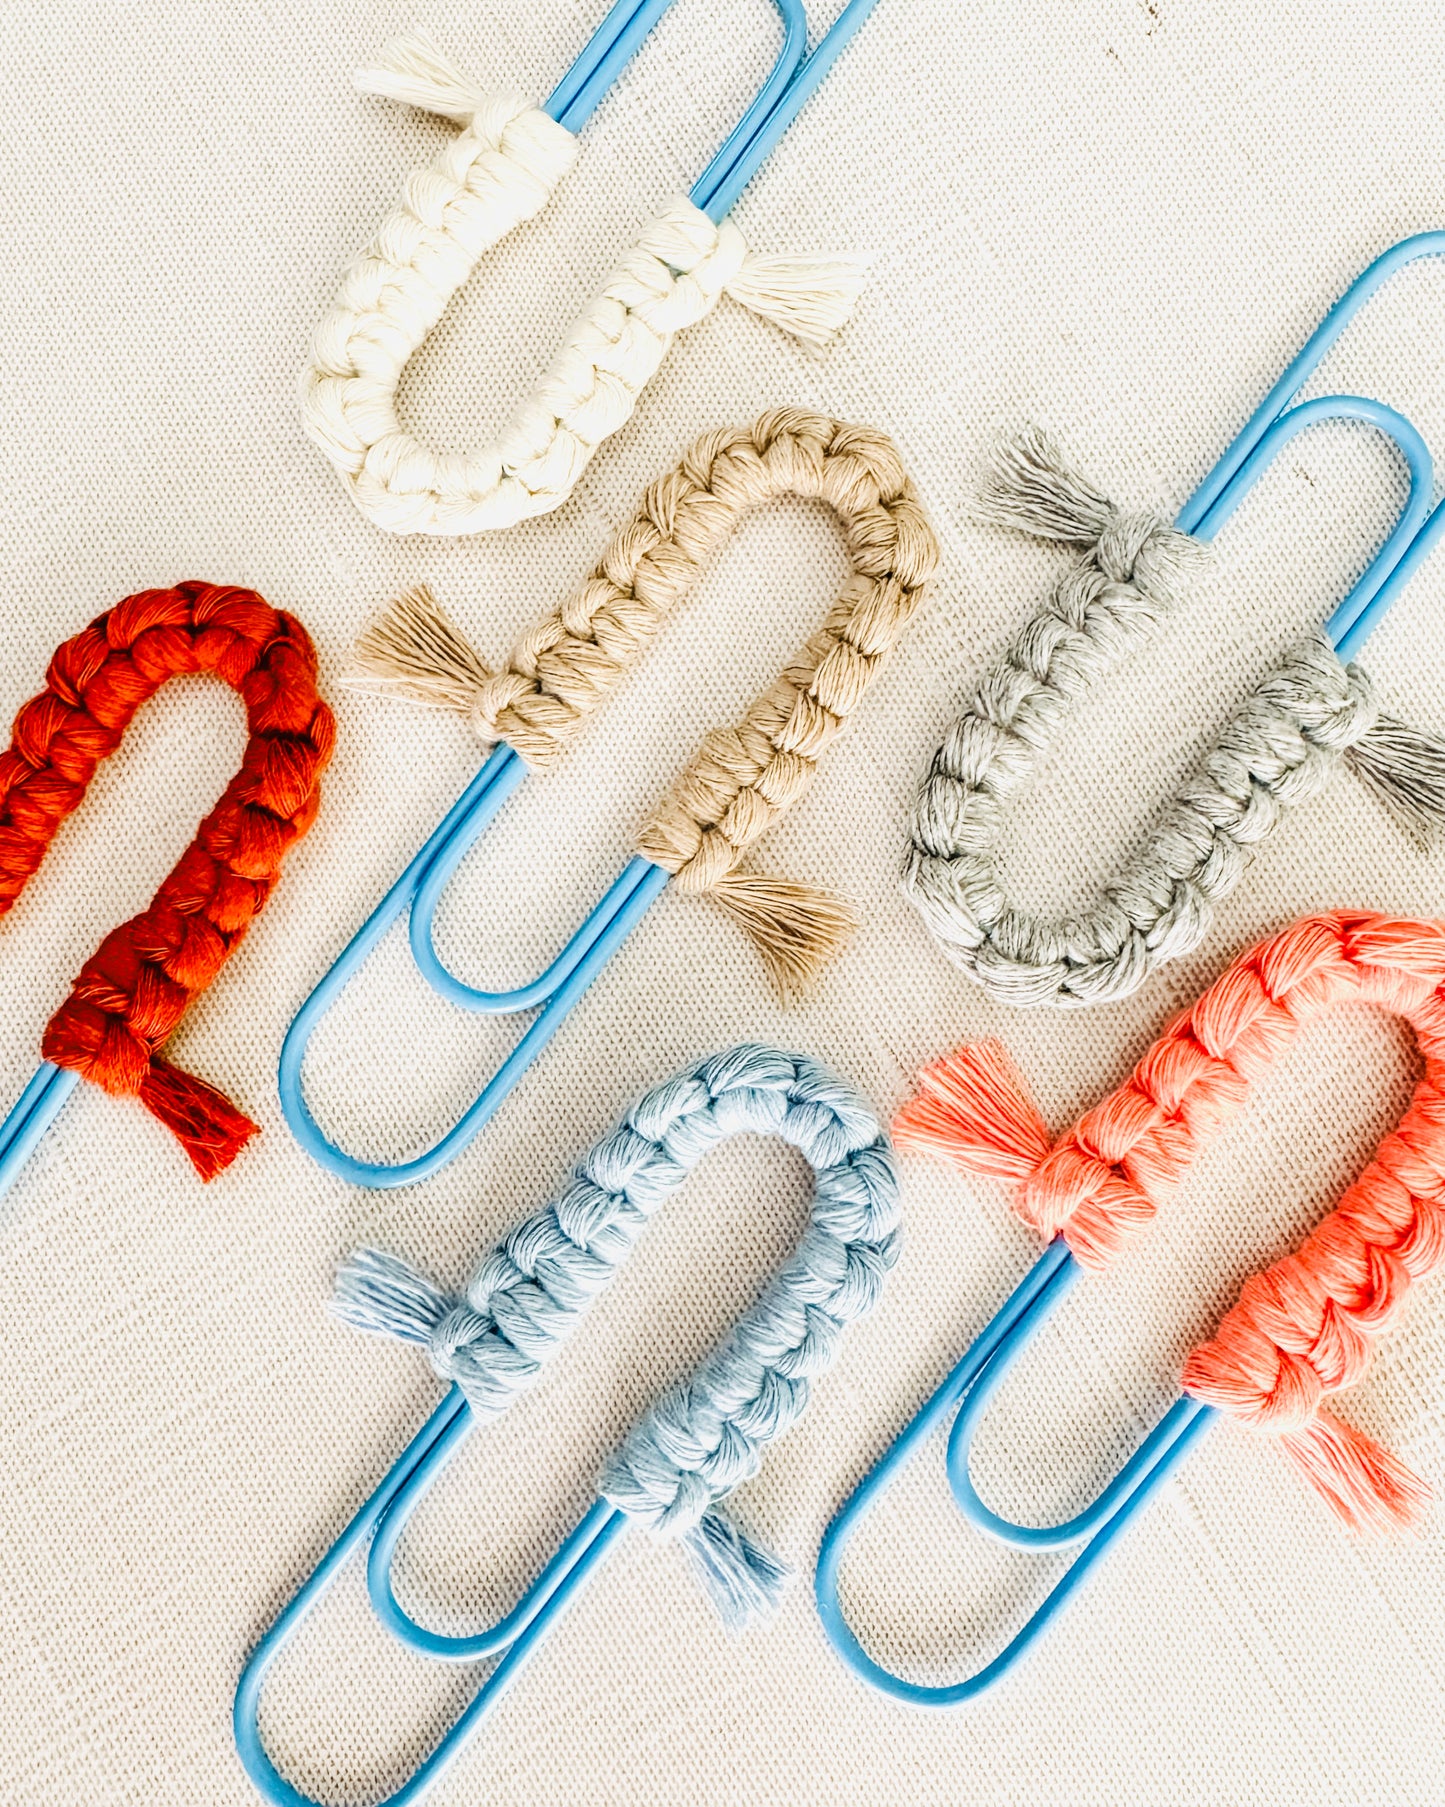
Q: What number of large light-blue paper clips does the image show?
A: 6